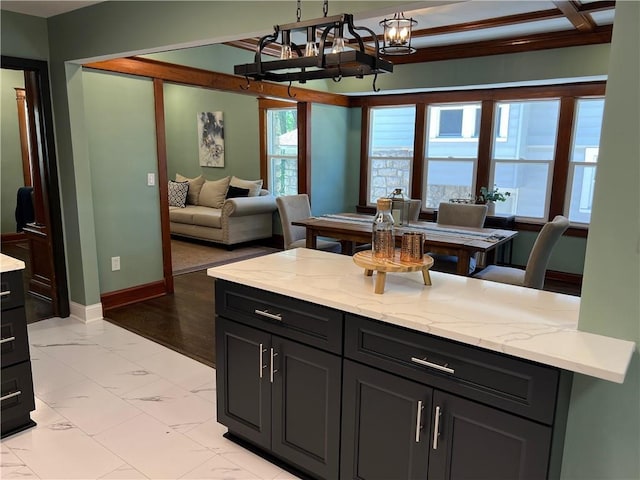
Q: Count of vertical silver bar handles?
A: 4